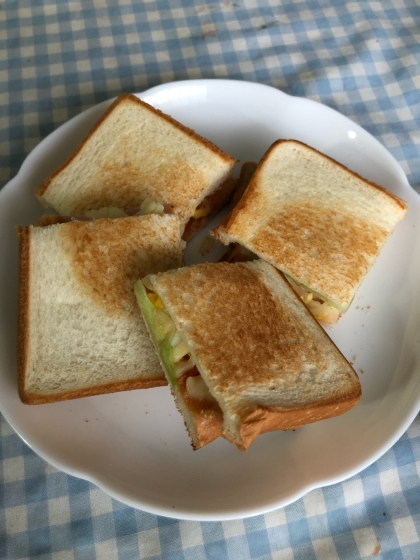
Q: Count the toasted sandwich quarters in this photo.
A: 4